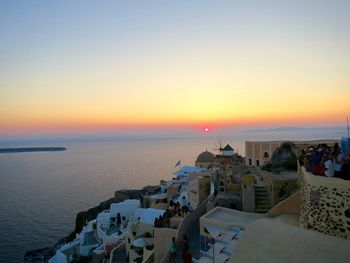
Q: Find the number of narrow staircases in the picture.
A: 1